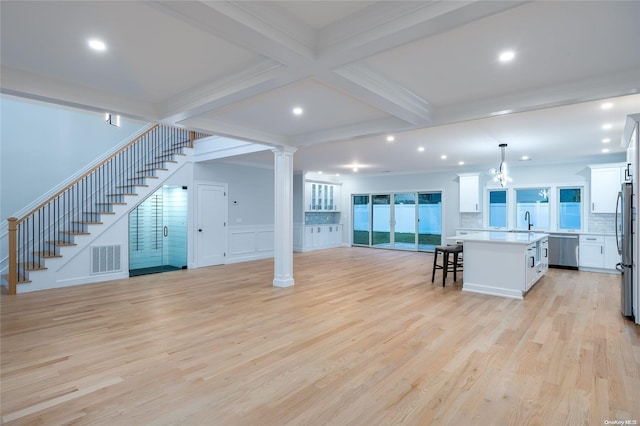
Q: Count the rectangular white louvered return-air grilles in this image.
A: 1